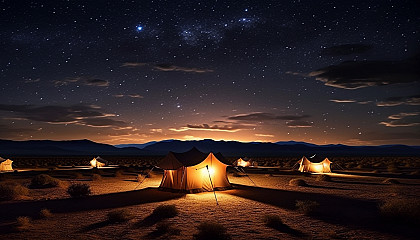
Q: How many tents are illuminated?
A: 5